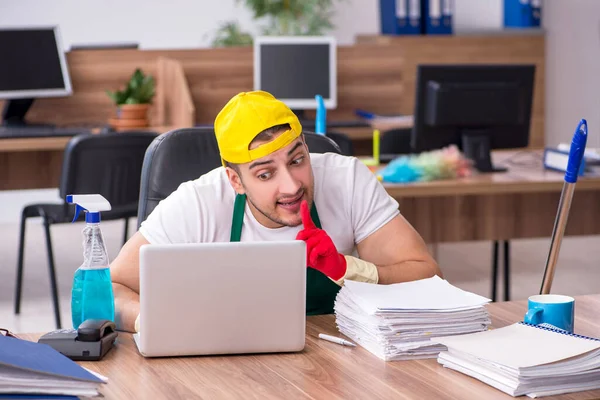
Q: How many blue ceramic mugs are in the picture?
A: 1